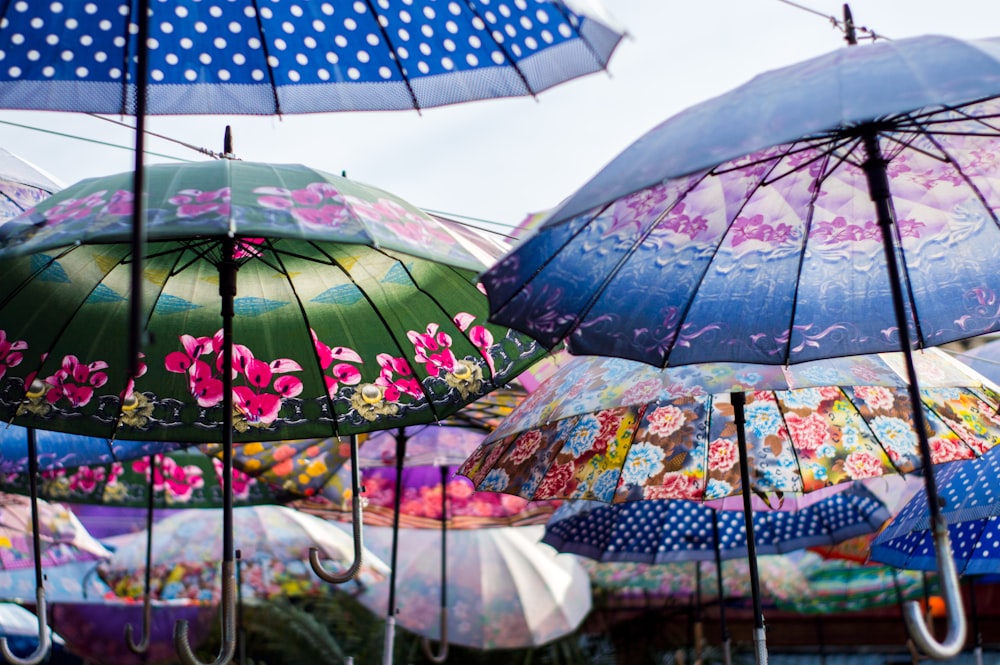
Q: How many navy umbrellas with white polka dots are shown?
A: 3